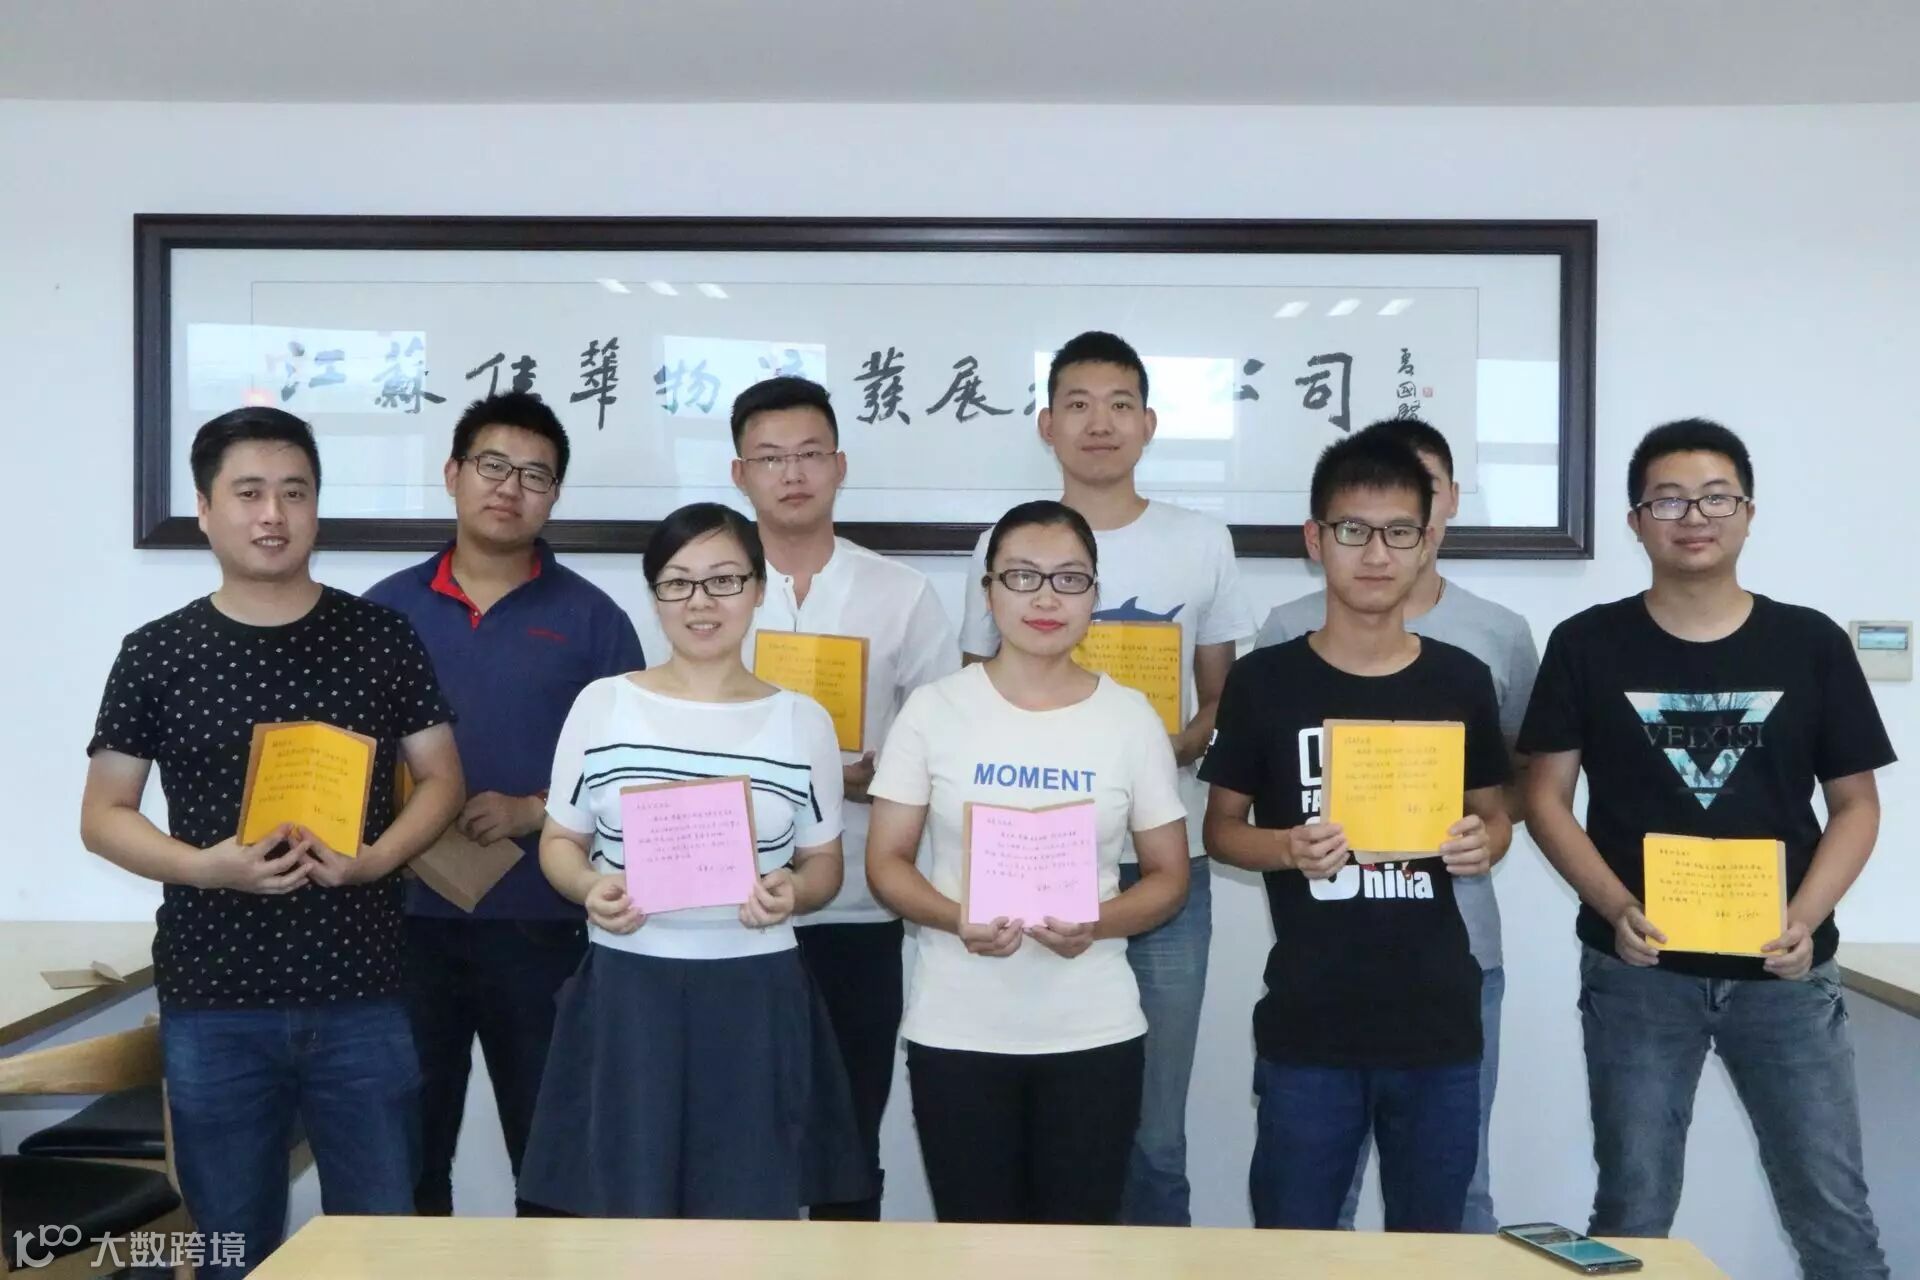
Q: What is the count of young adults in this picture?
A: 9